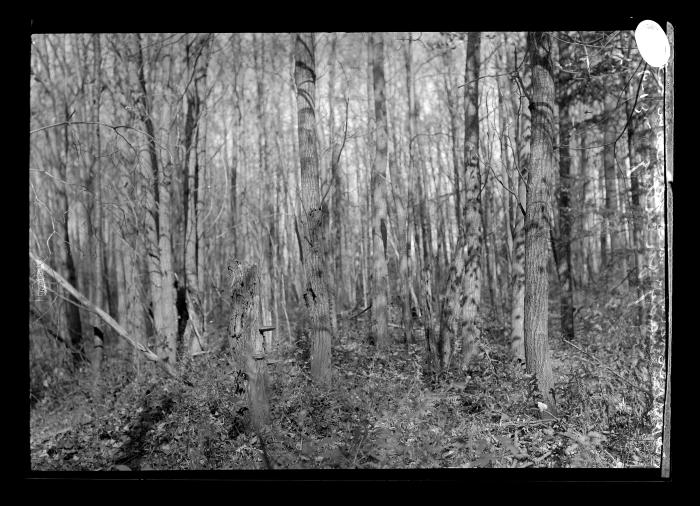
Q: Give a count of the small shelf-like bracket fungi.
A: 2